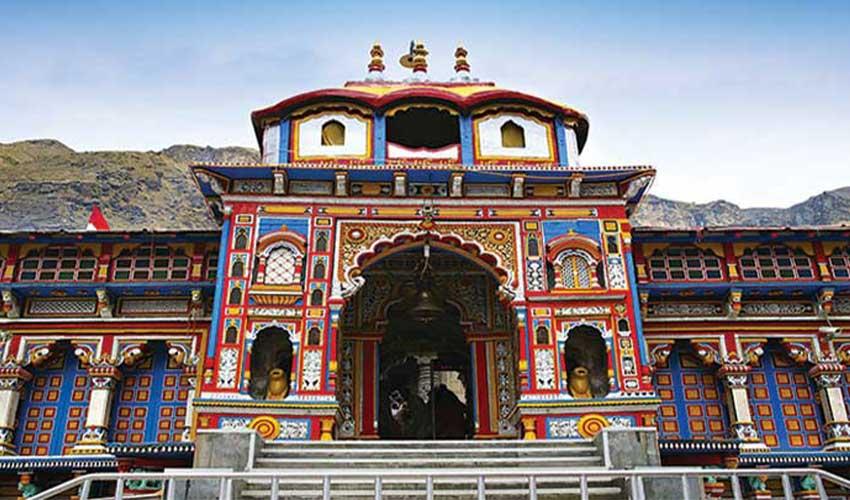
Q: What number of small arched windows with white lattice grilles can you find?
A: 2